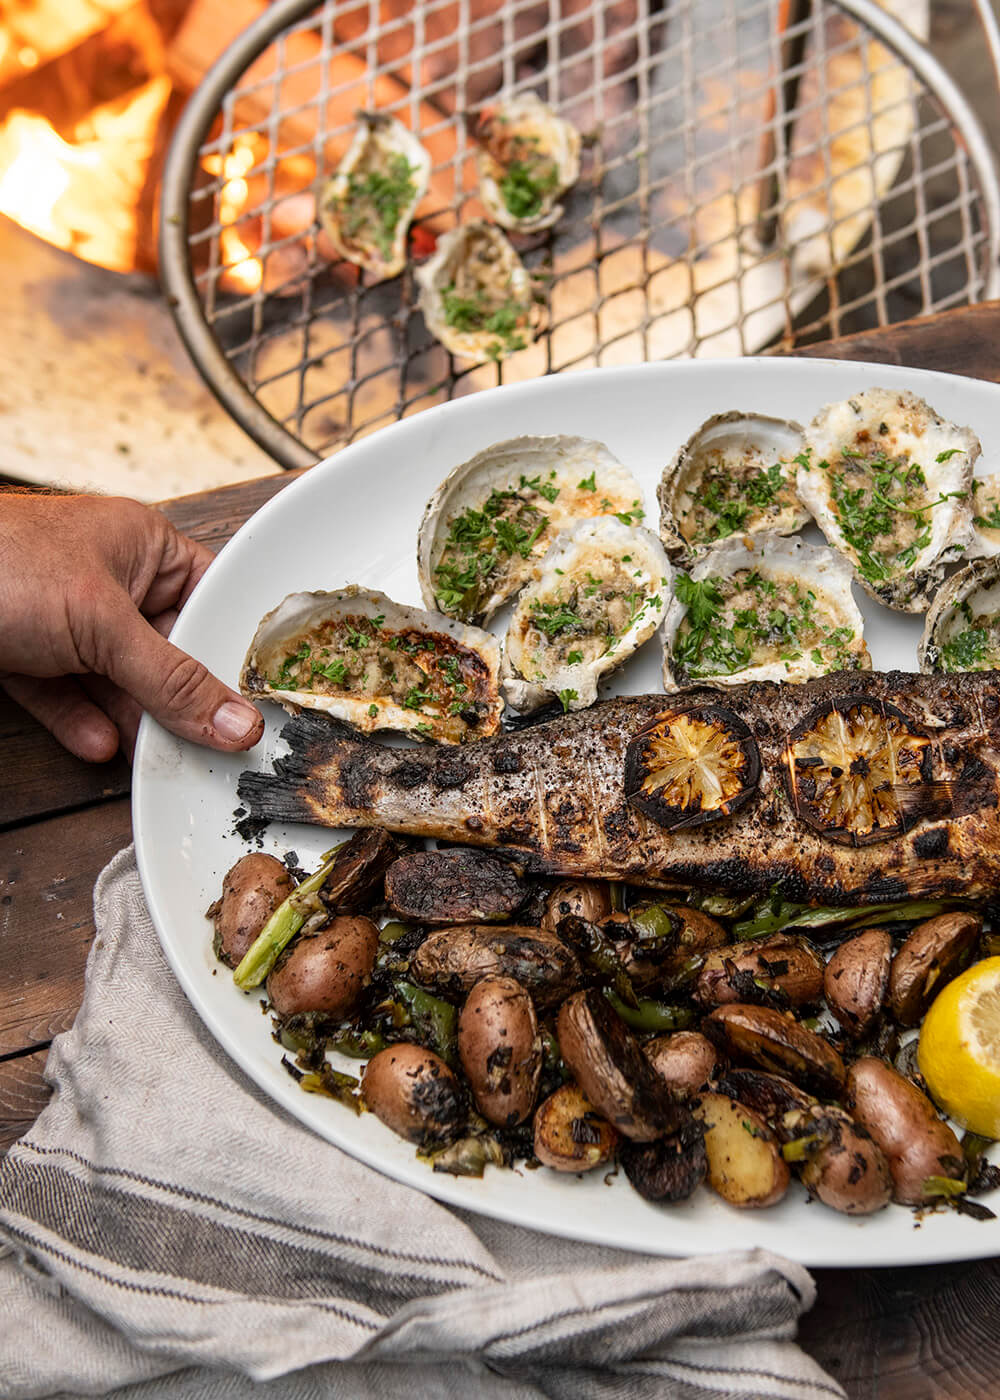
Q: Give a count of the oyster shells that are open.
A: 11